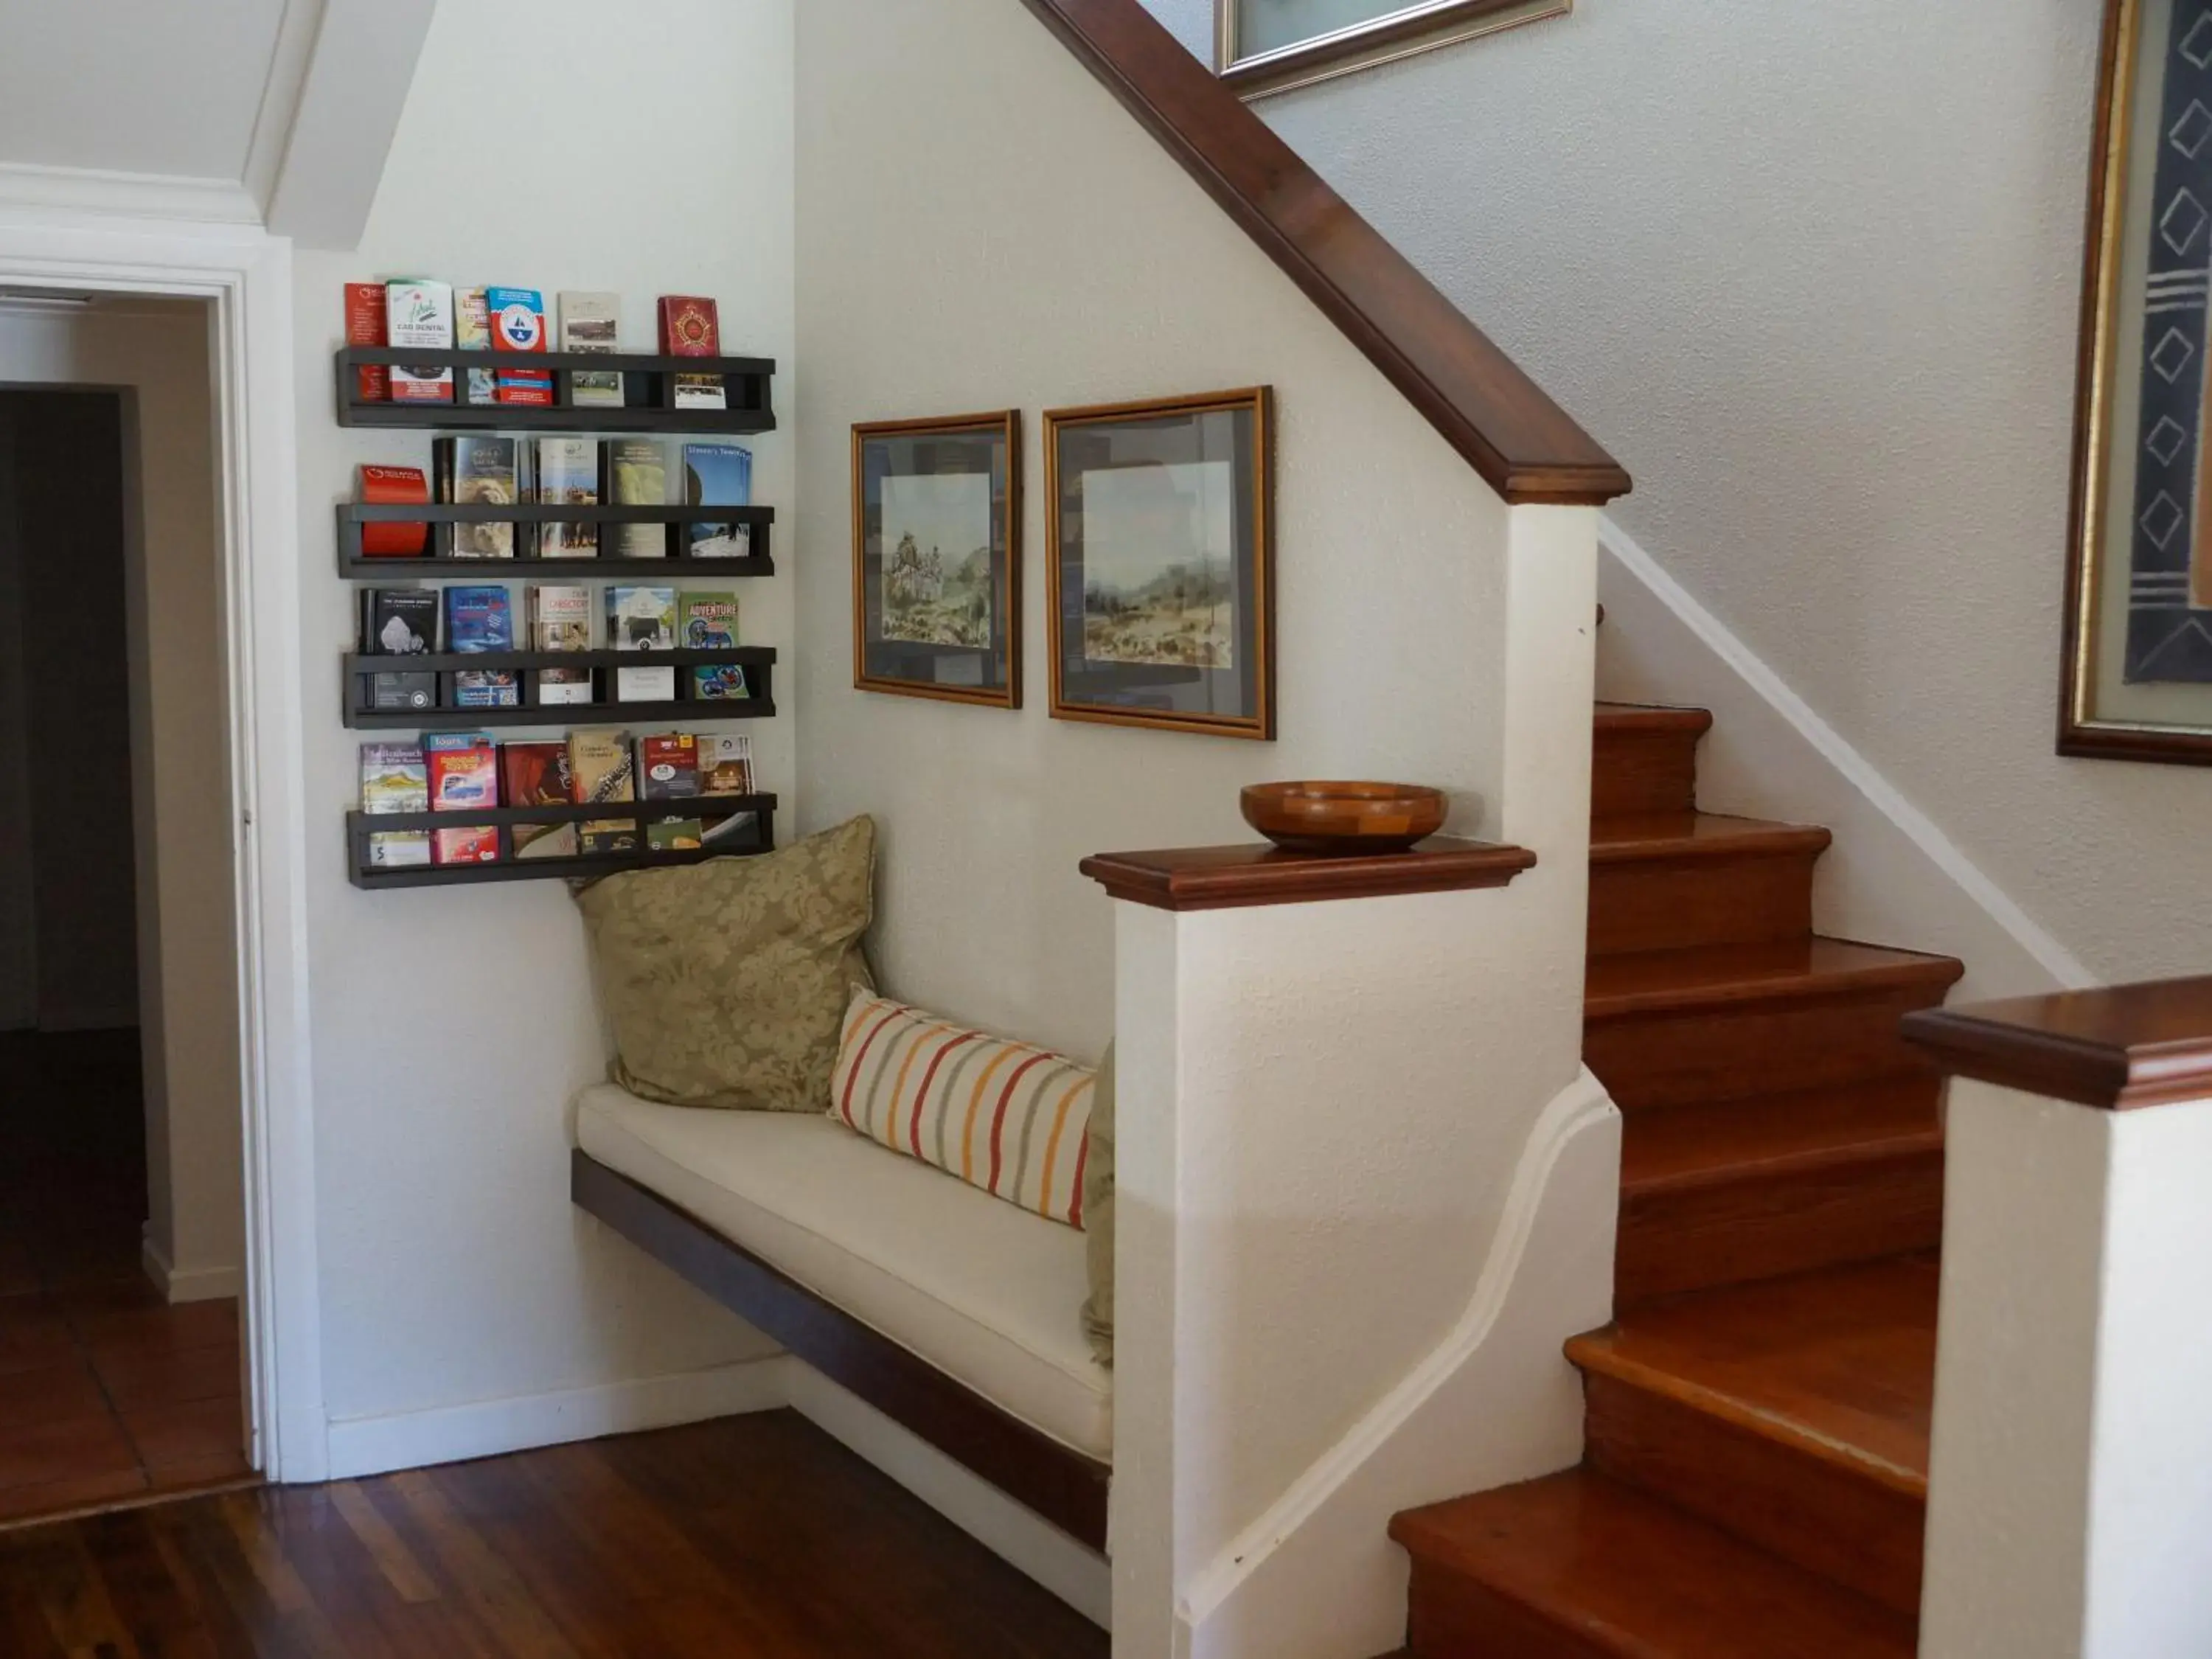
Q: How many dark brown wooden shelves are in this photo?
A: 4